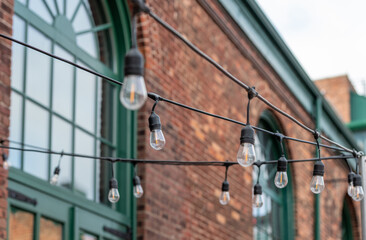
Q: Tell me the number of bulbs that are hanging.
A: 13